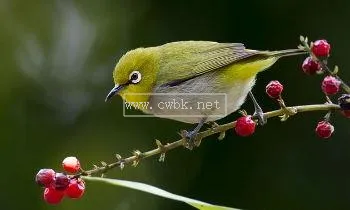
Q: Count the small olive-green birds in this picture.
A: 1